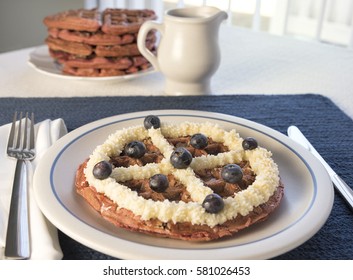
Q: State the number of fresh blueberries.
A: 9